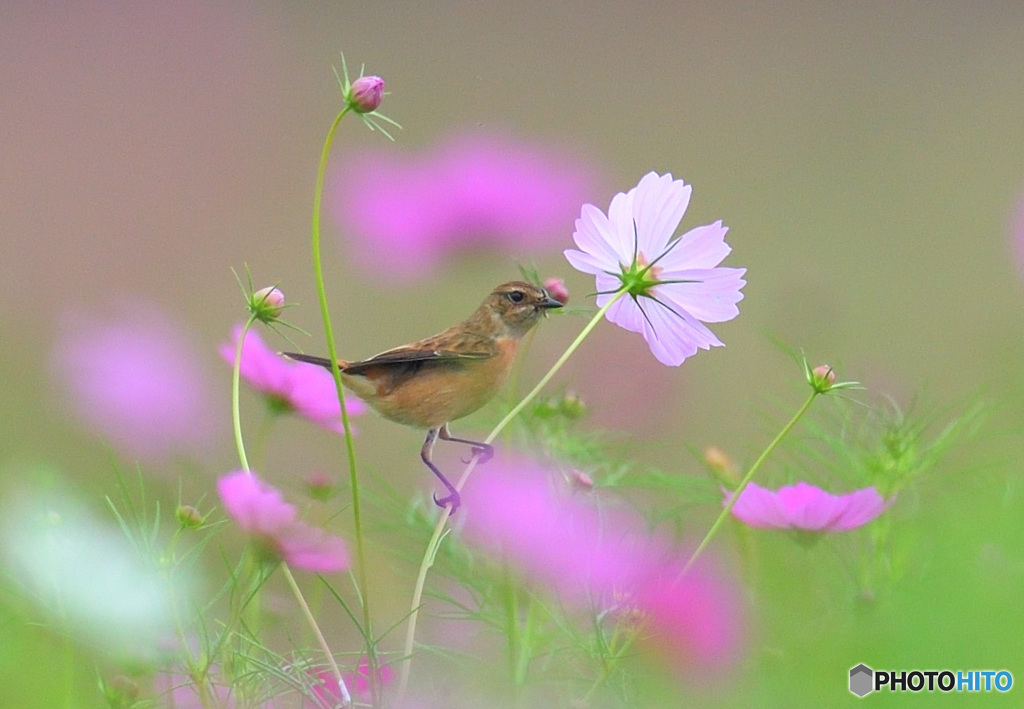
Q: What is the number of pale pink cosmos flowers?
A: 1